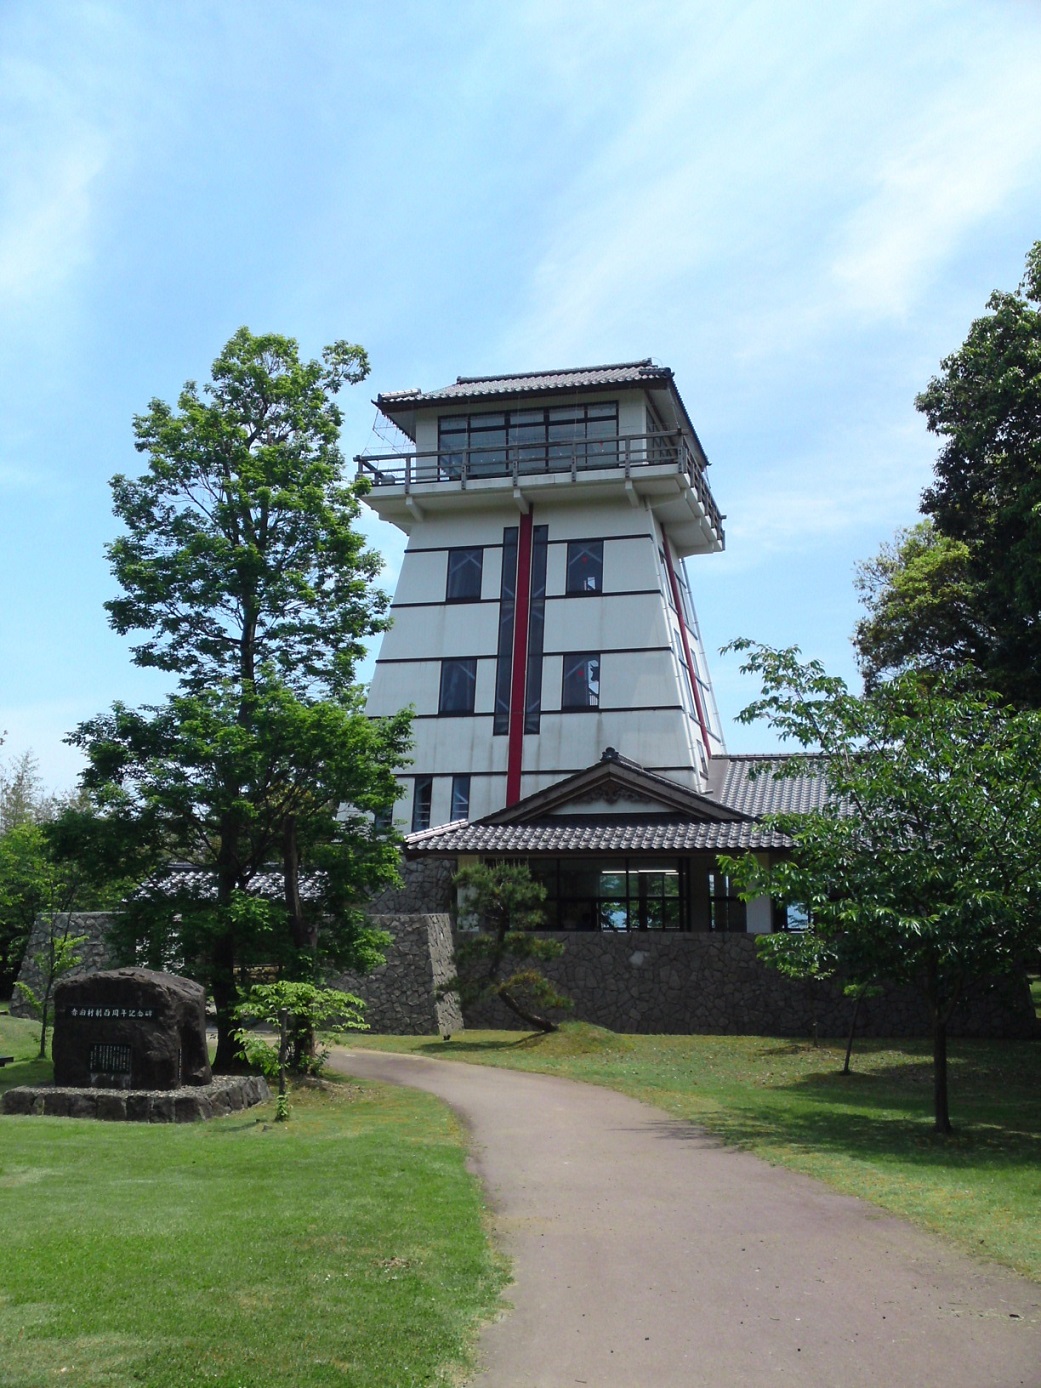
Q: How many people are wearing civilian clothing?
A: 0